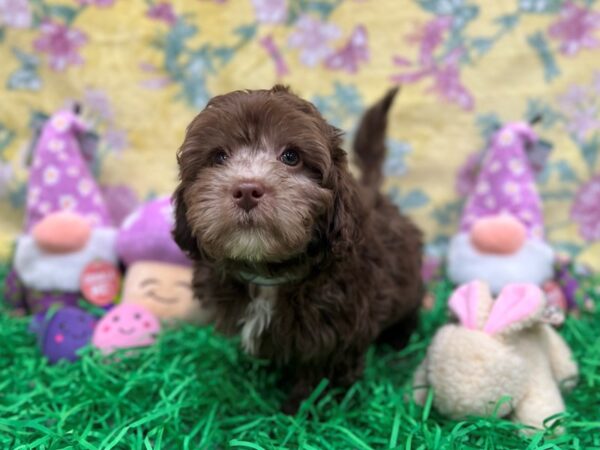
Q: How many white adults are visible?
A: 0